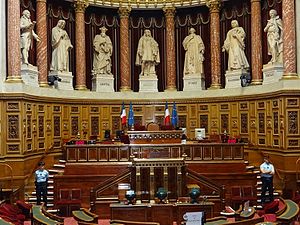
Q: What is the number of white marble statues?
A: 7